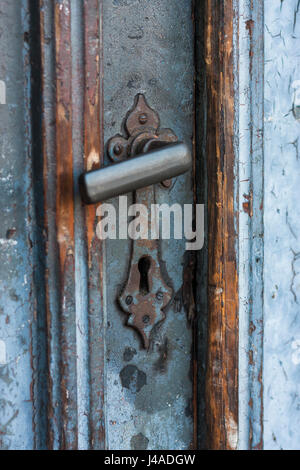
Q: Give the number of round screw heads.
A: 5